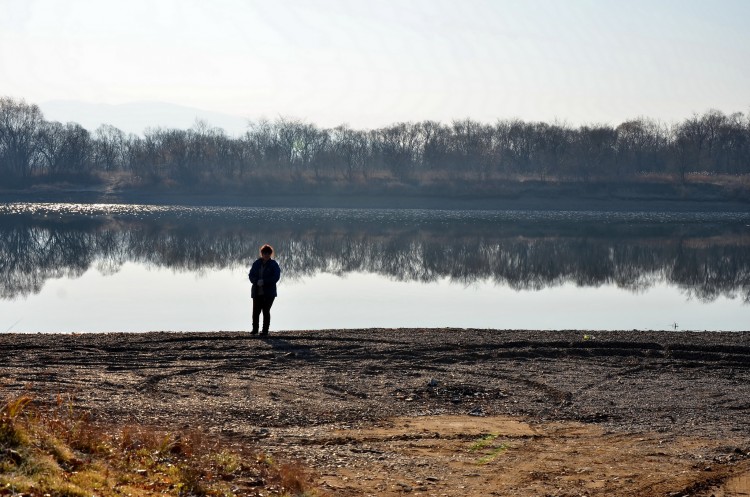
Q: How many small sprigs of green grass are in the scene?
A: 2